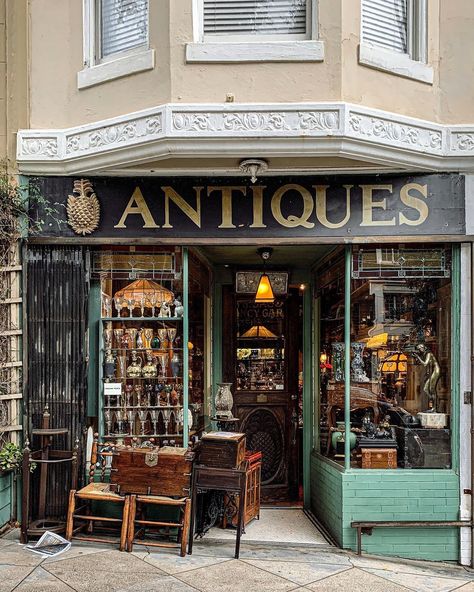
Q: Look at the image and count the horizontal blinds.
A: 3